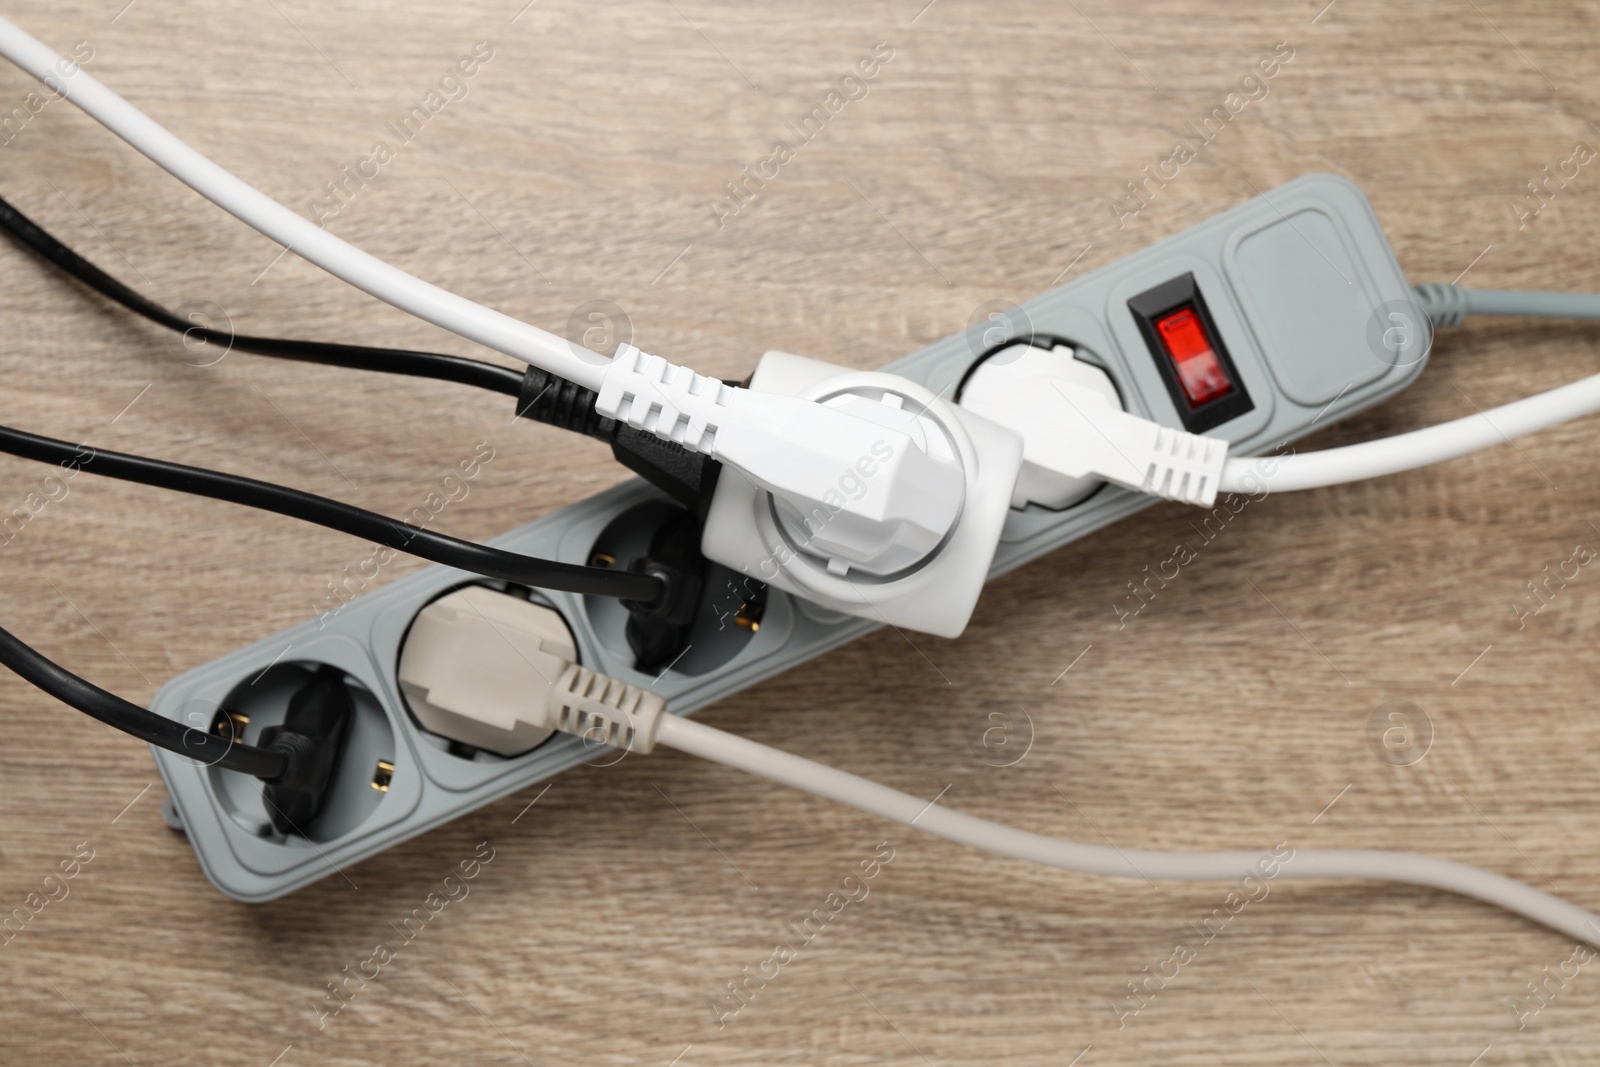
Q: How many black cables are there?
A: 3